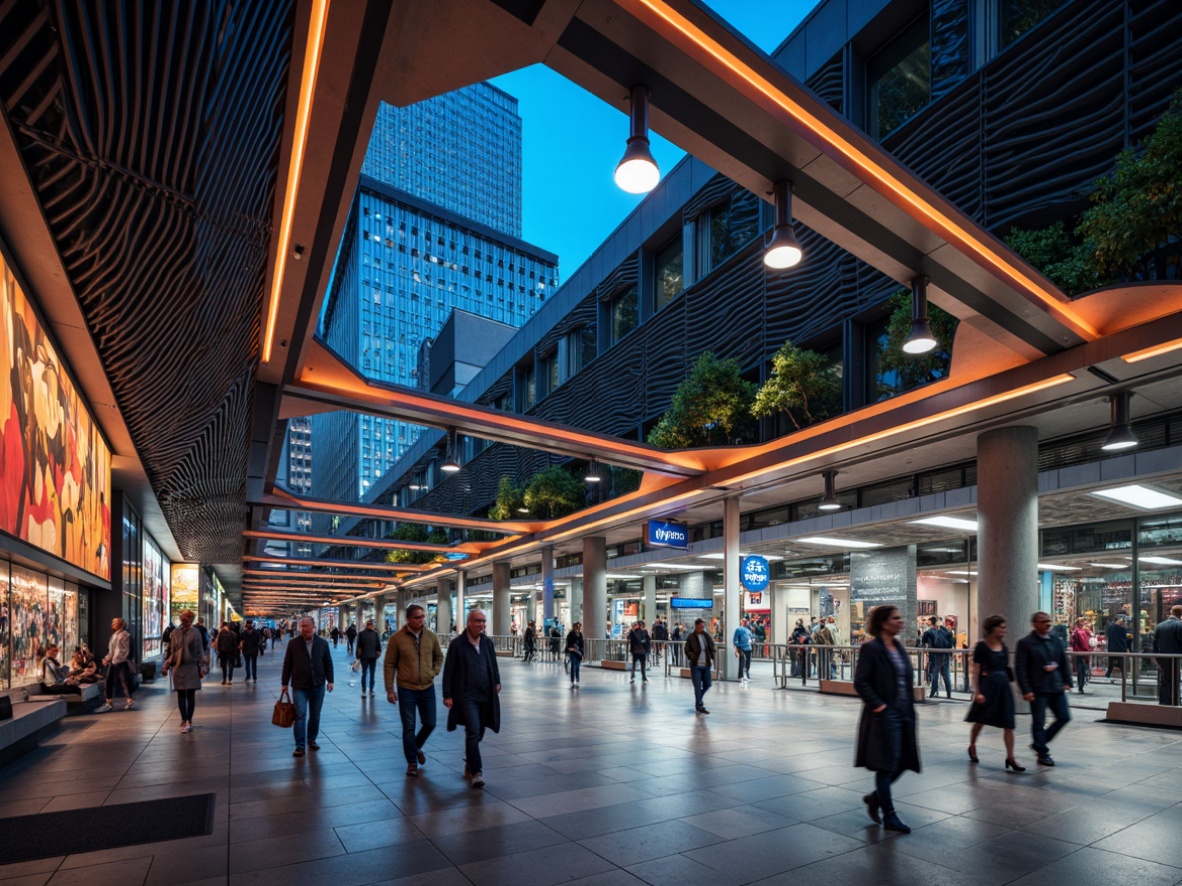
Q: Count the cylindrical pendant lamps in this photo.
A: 7